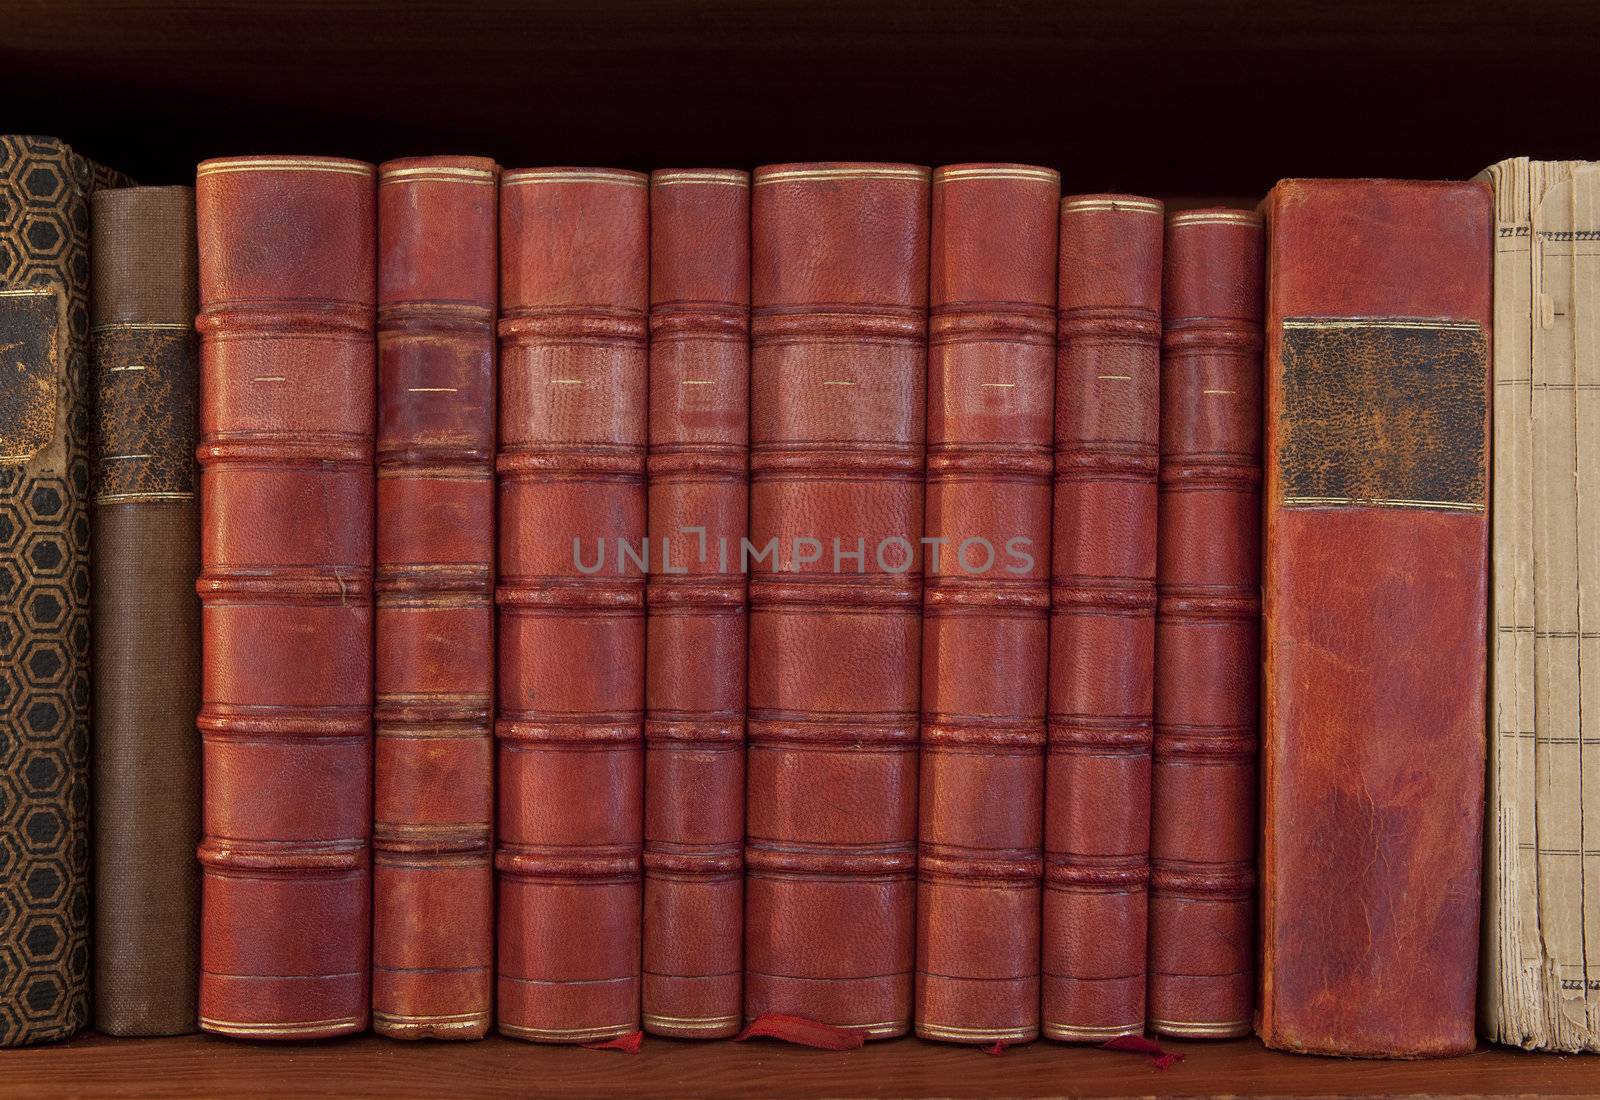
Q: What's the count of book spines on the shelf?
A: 12